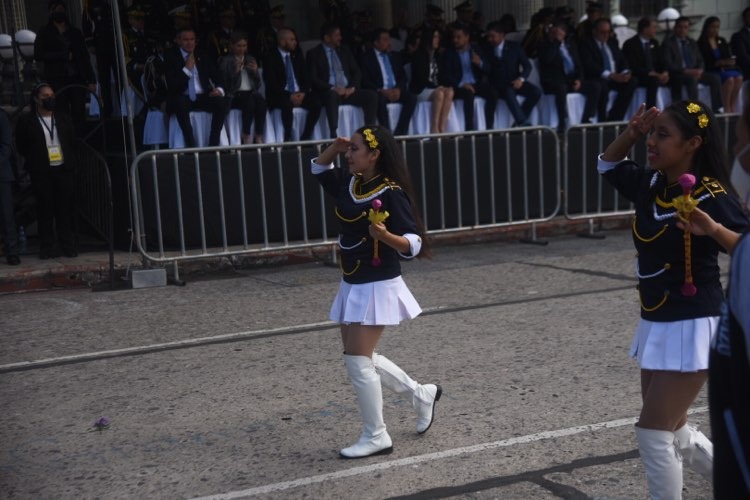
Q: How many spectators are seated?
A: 14